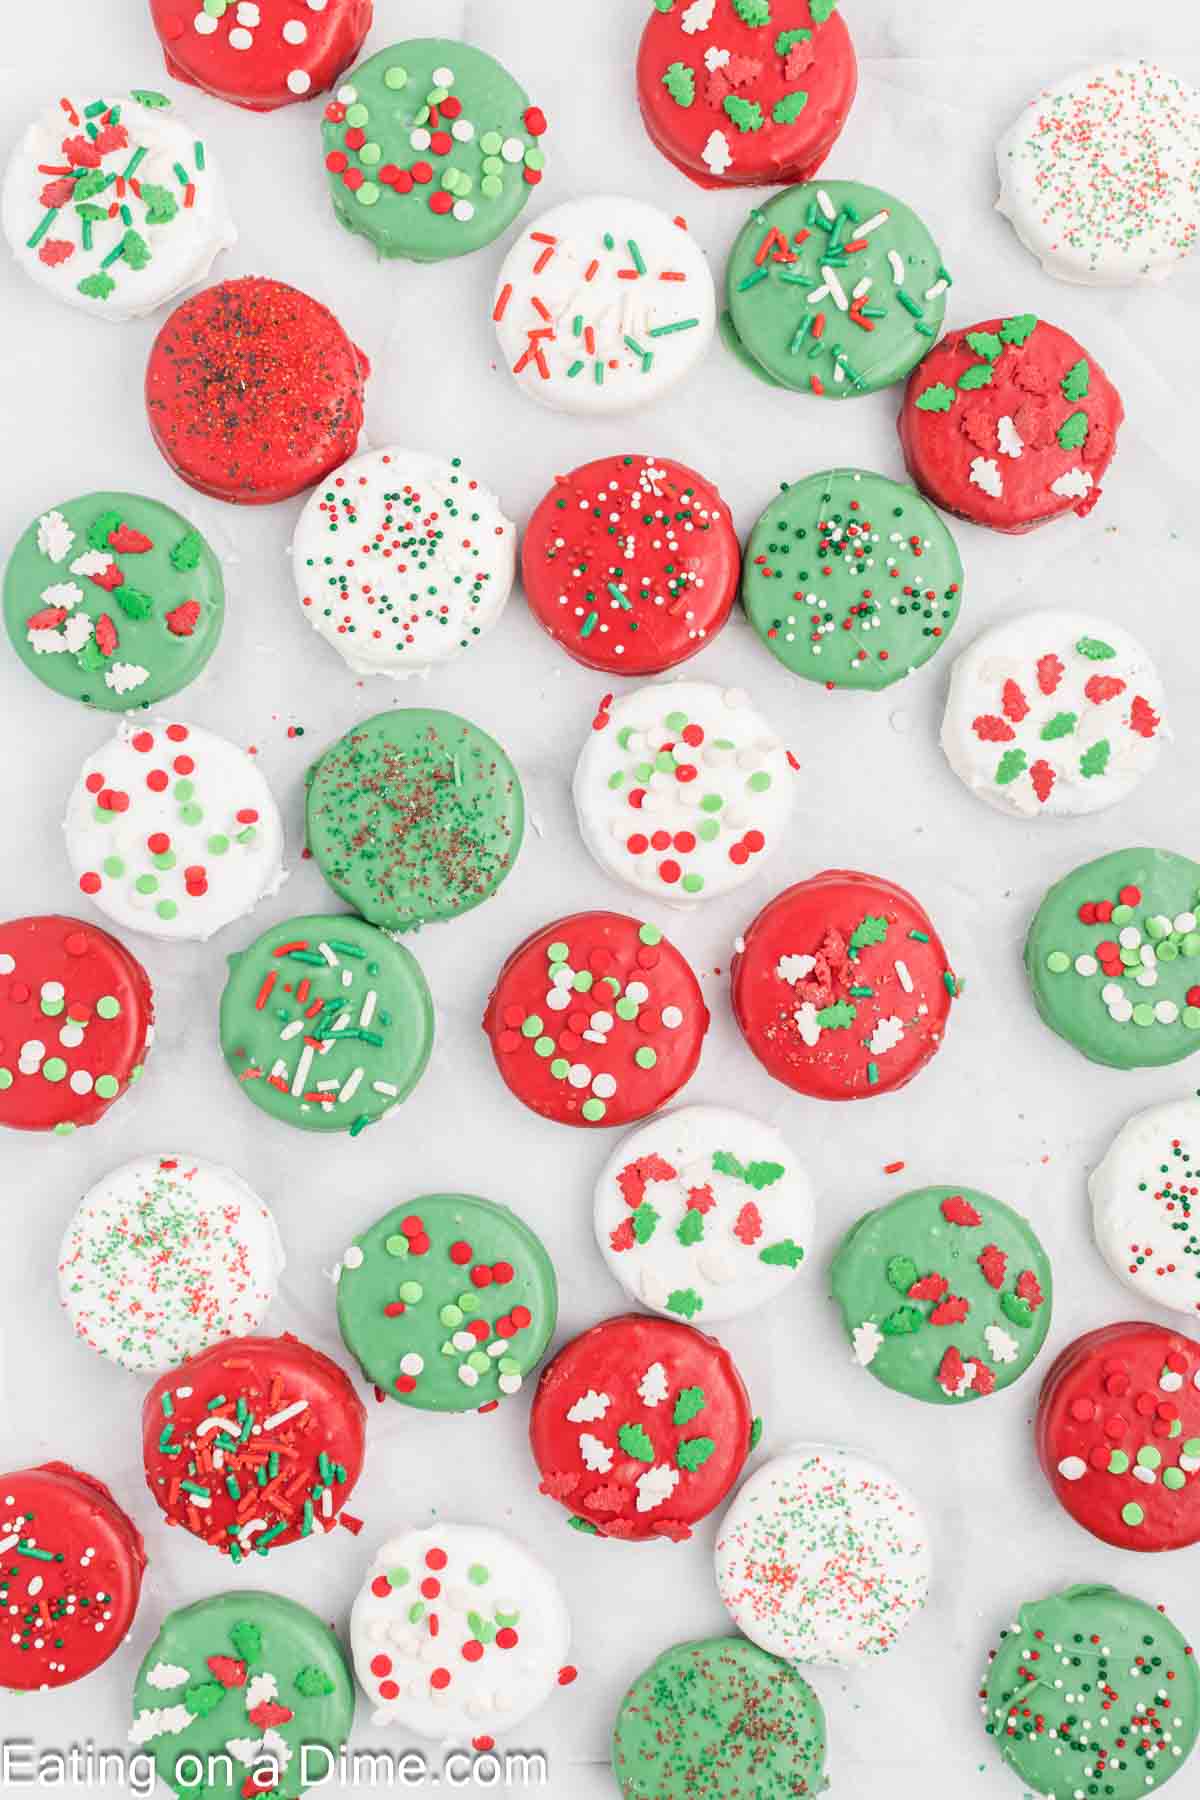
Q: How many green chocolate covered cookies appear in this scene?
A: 12